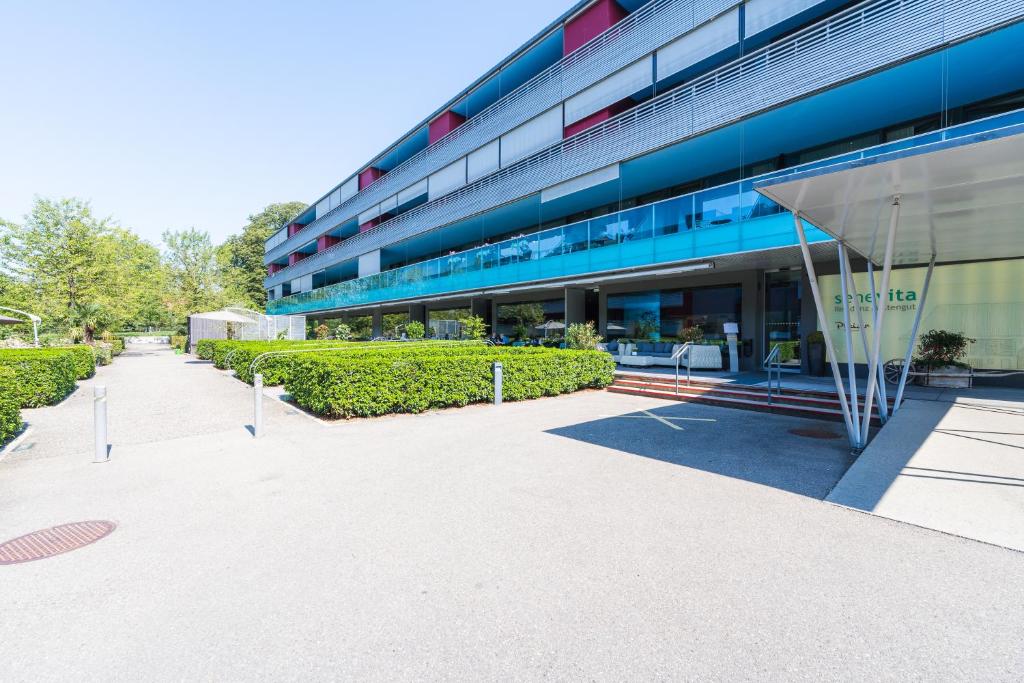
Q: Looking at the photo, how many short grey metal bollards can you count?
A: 3